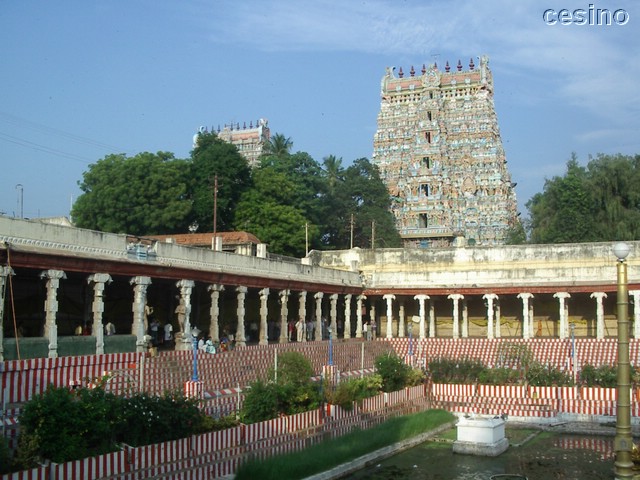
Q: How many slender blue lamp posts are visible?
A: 4